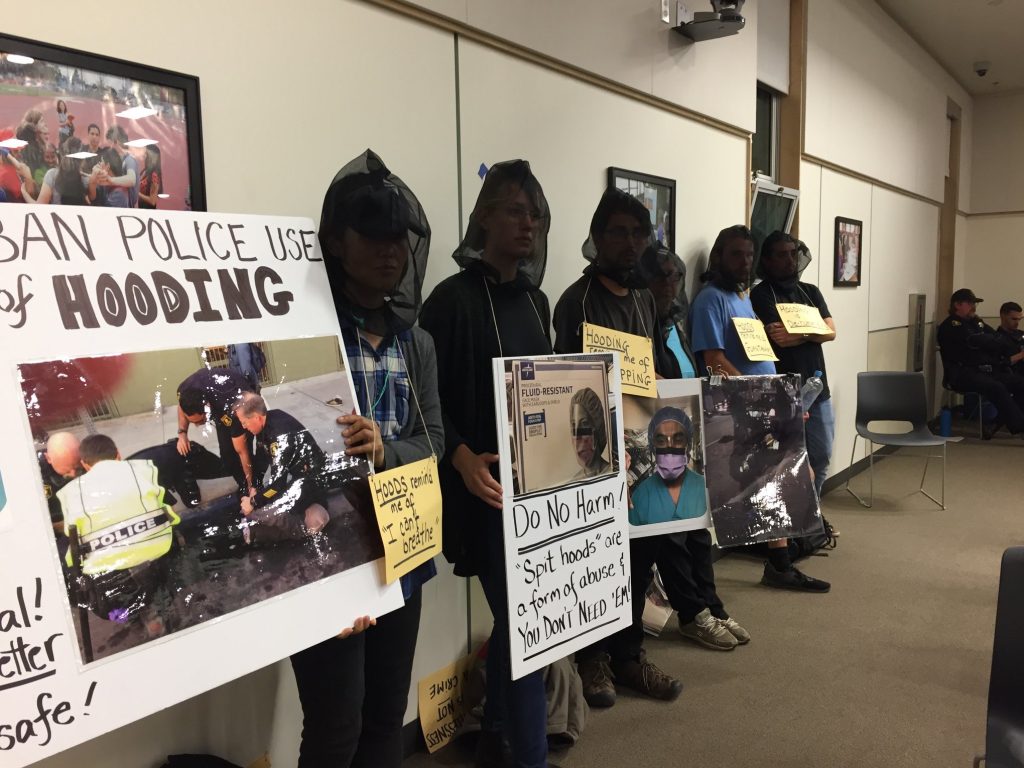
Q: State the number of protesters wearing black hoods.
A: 6